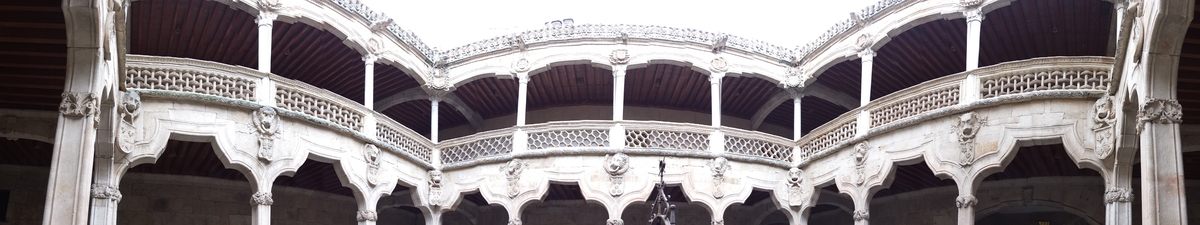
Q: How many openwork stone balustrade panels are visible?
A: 10